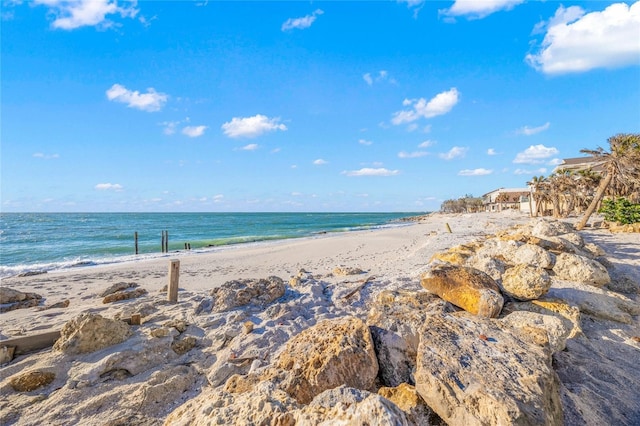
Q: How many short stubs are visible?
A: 2